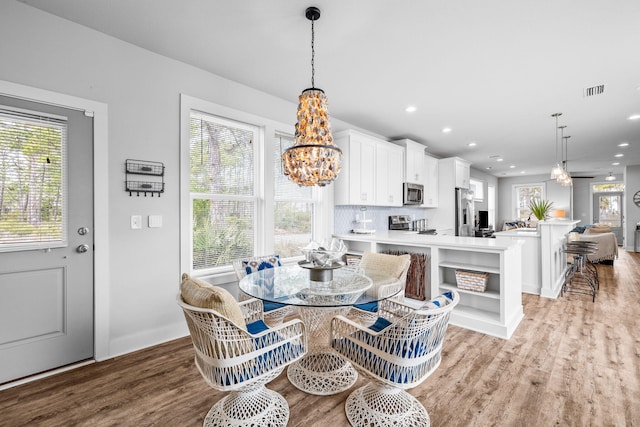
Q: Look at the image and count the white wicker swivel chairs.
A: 4